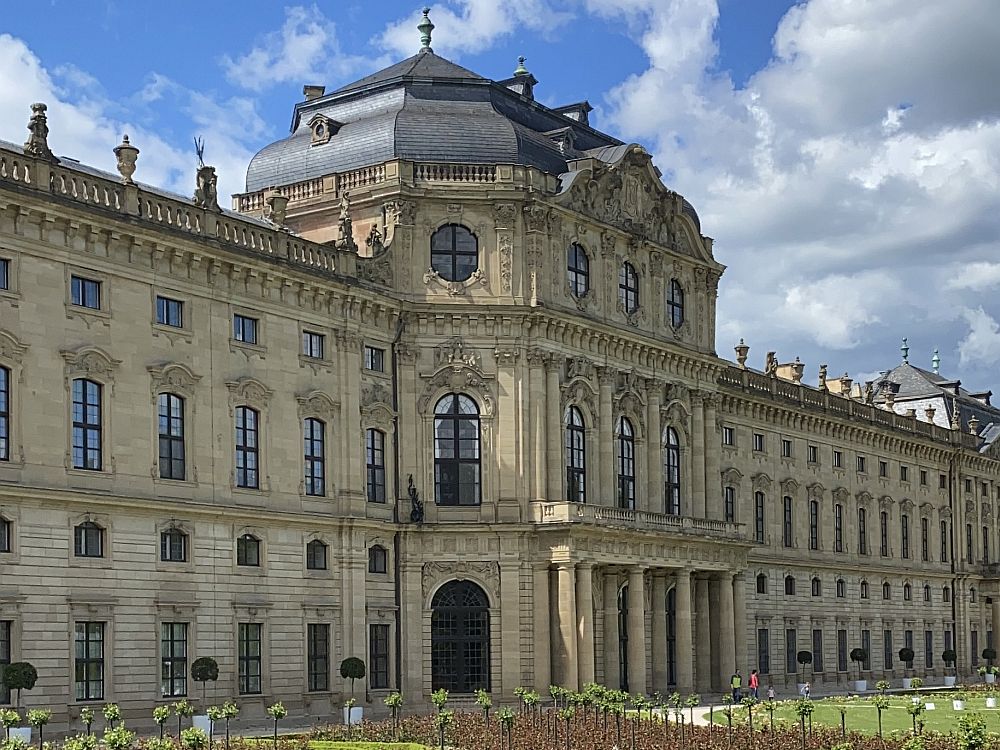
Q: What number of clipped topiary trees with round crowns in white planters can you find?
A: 8